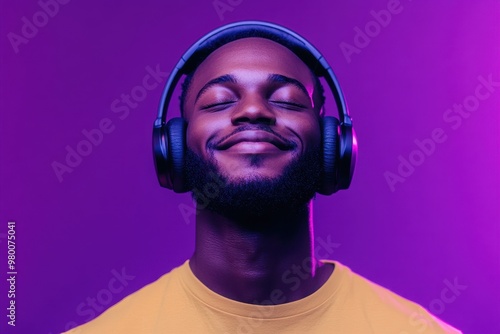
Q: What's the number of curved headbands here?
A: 1